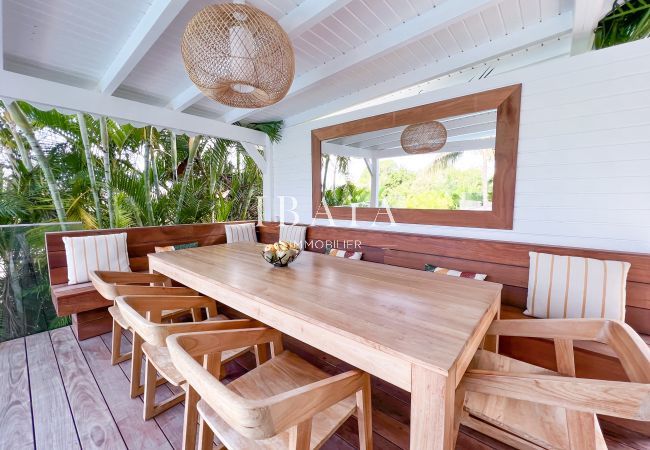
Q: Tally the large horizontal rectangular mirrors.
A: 1